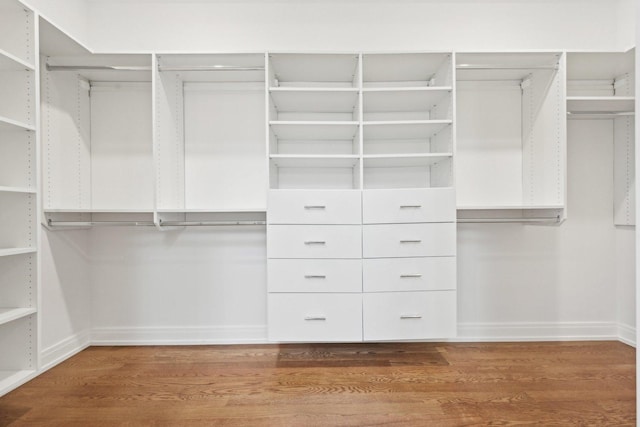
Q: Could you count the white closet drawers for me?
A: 8